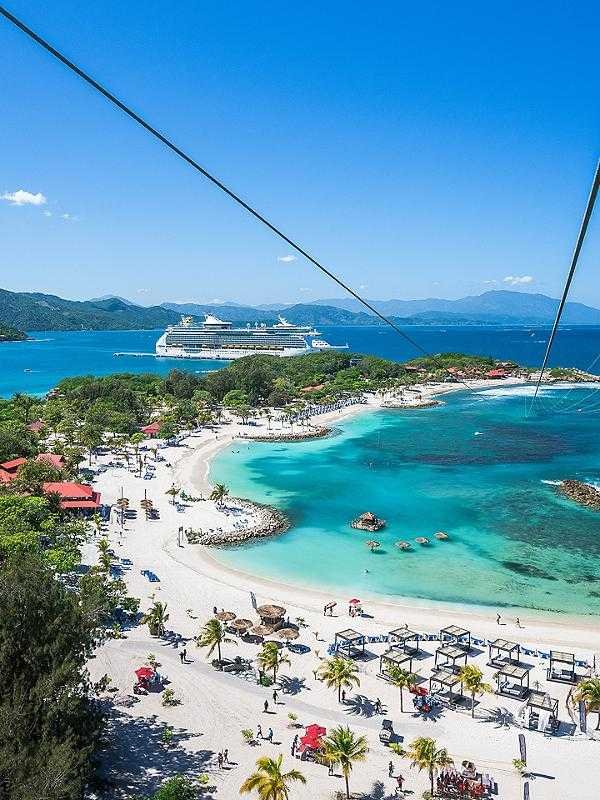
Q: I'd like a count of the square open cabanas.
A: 10